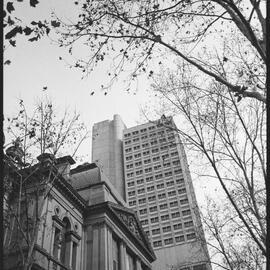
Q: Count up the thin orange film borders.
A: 0